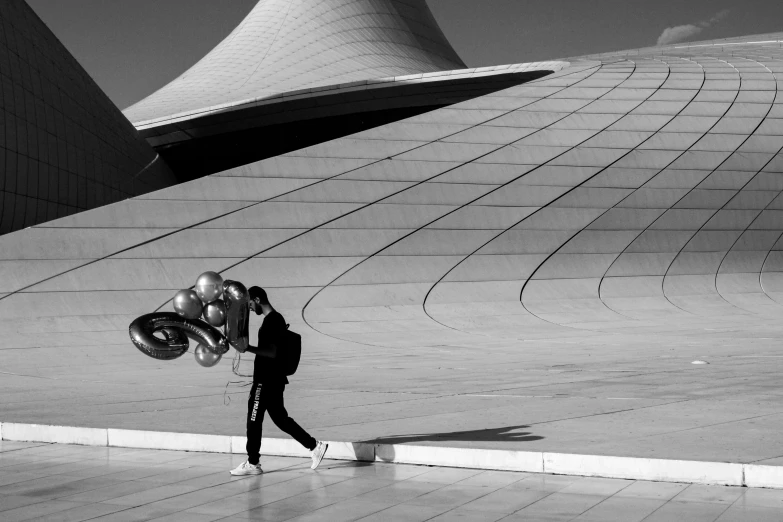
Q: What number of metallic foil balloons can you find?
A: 2